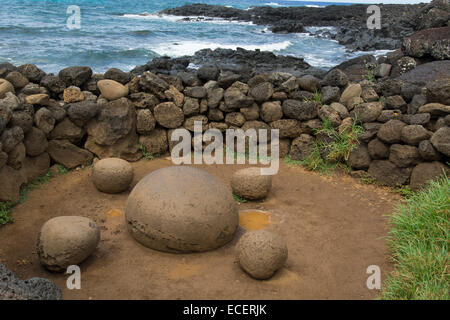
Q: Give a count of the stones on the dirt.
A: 5